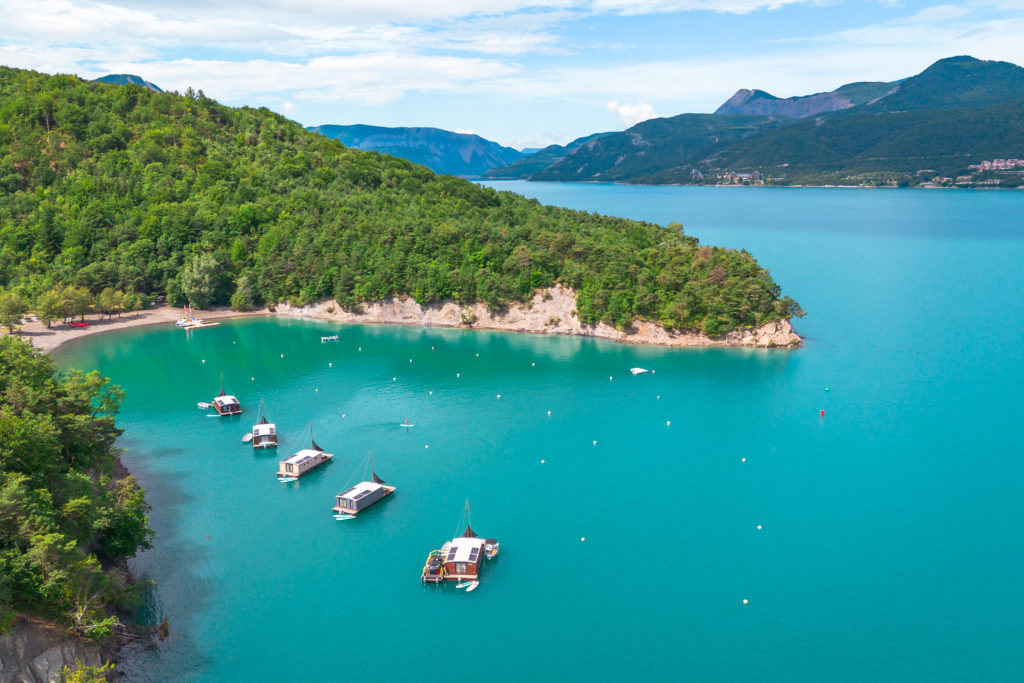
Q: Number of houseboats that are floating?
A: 5